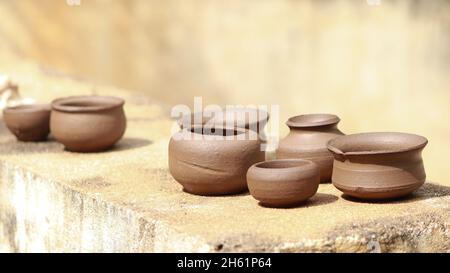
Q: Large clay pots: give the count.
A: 5